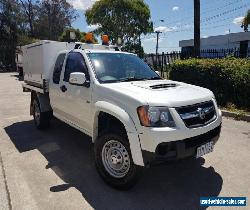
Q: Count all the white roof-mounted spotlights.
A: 2